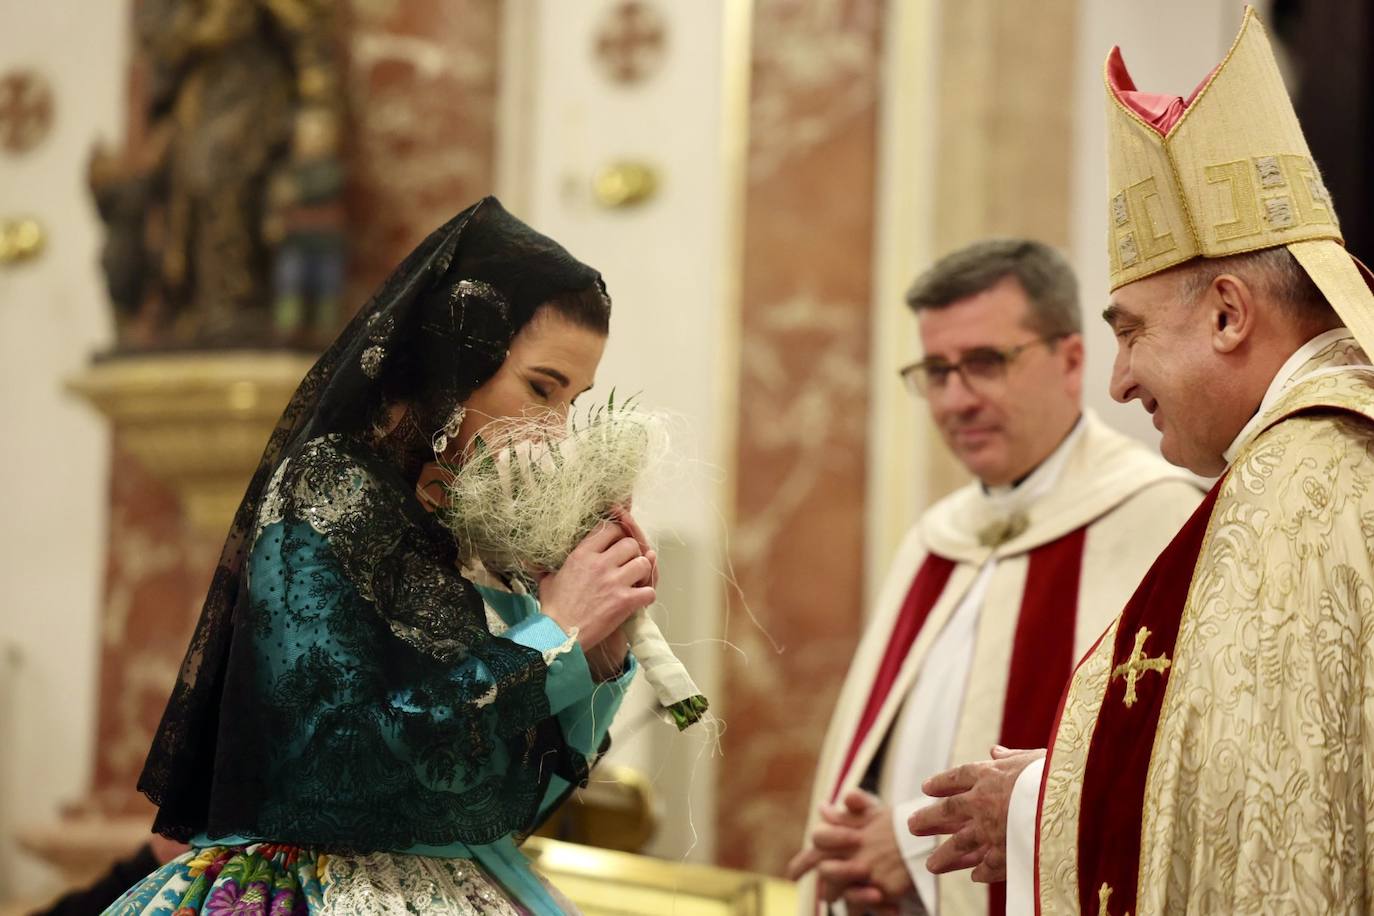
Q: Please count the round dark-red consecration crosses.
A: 2